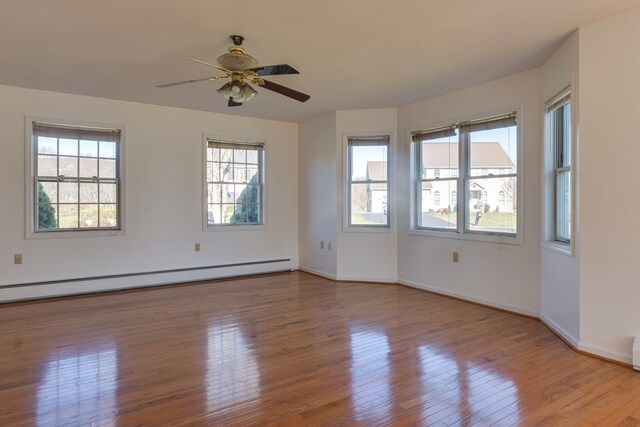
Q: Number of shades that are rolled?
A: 6